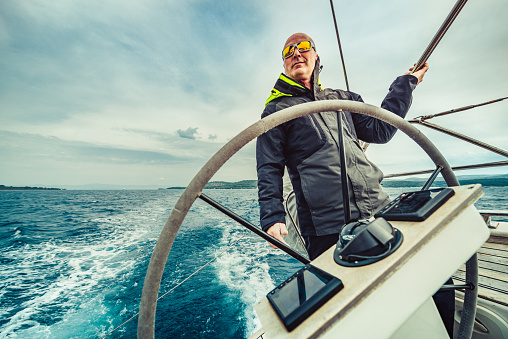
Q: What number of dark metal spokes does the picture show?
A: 4